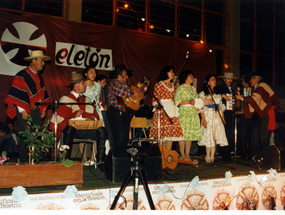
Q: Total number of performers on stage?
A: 11